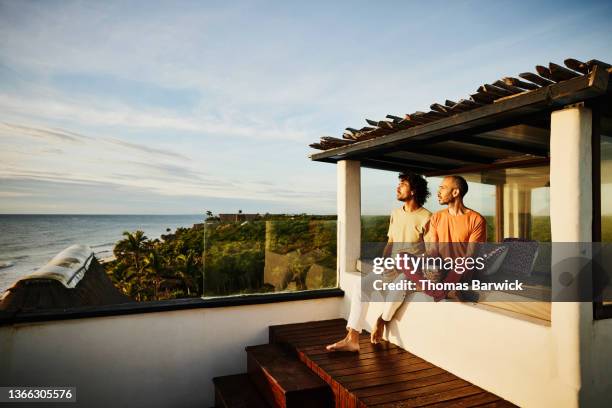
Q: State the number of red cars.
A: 0